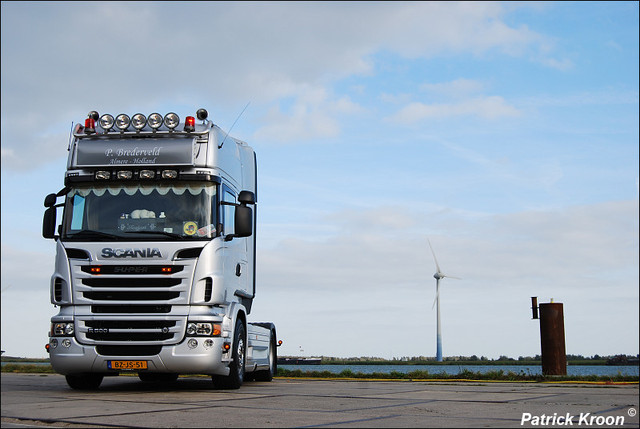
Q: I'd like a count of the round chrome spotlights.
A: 5